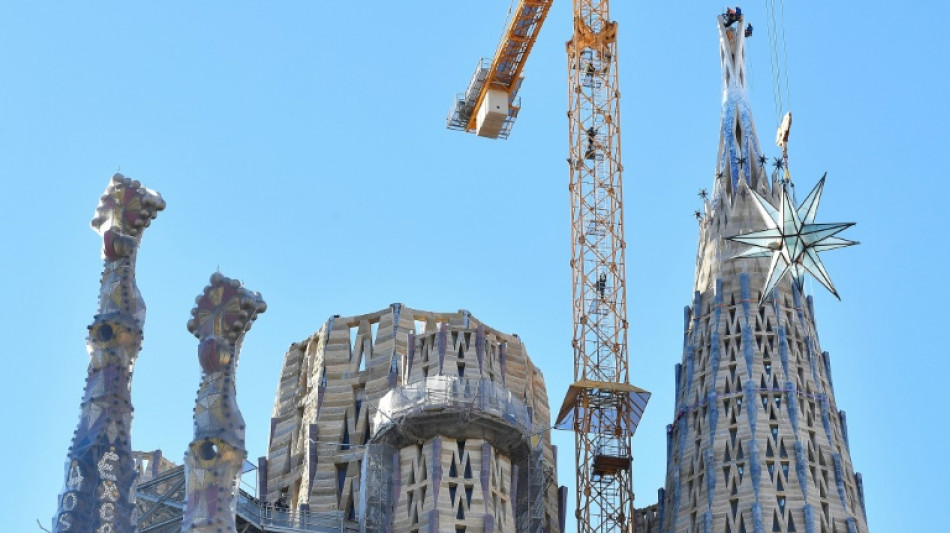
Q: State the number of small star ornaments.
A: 6